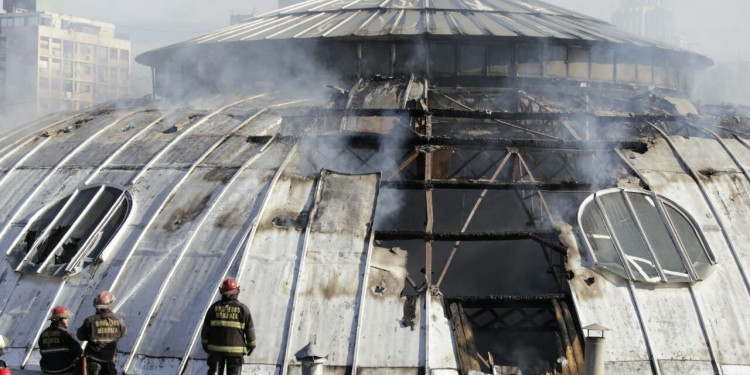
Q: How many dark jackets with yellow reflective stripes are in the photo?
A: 3